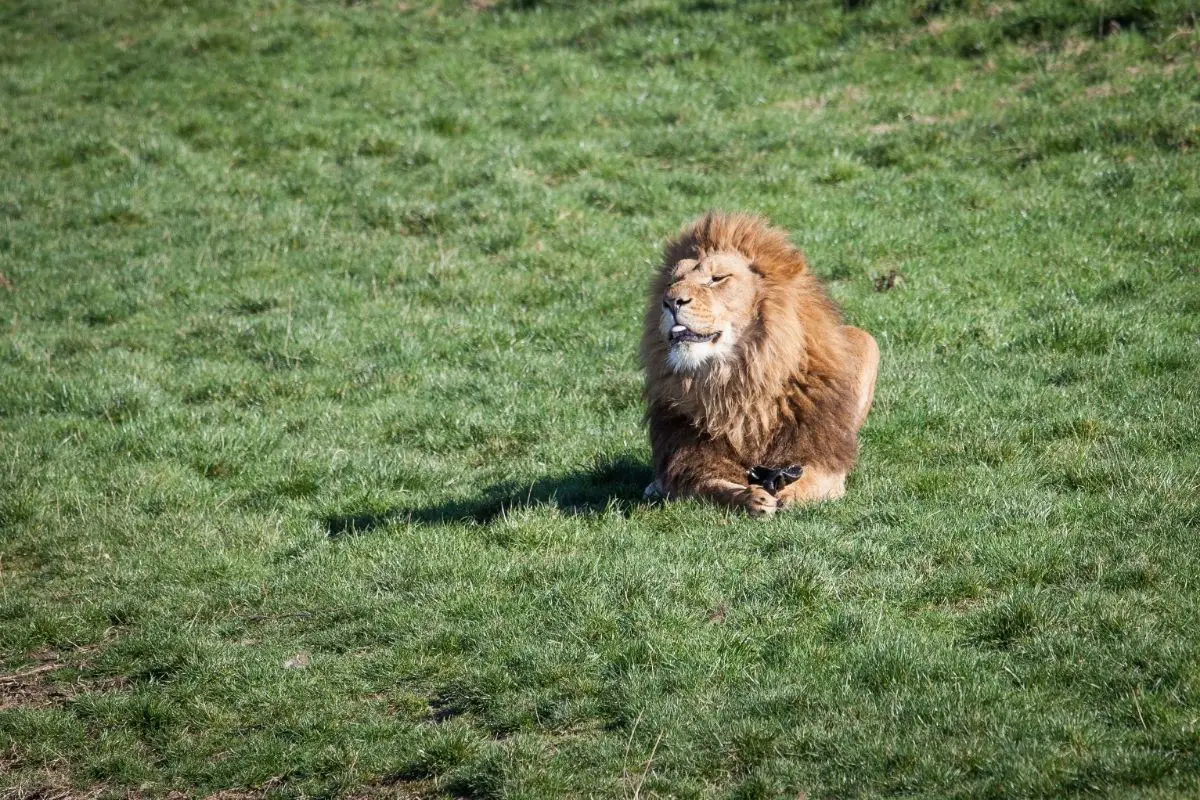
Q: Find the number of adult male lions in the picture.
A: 1